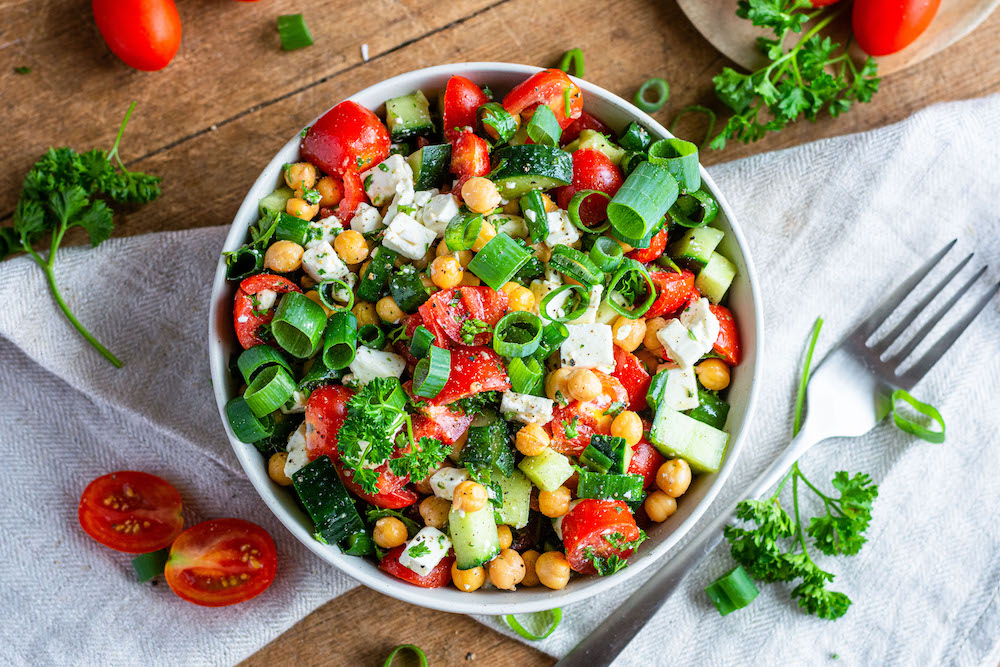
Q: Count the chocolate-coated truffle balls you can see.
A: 0